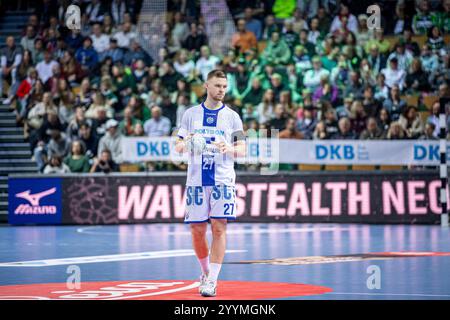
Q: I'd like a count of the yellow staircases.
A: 0